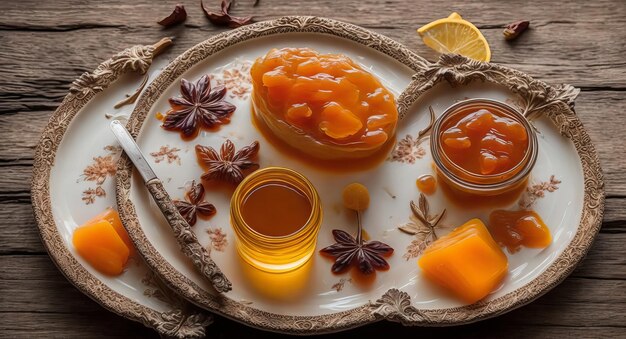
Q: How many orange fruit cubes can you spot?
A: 2